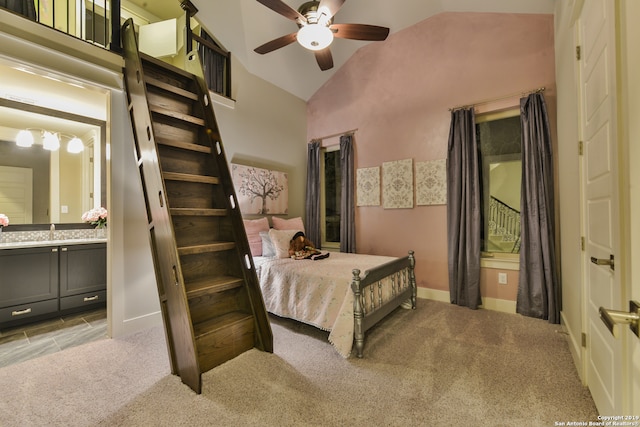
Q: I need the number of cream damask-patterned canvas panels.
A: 3